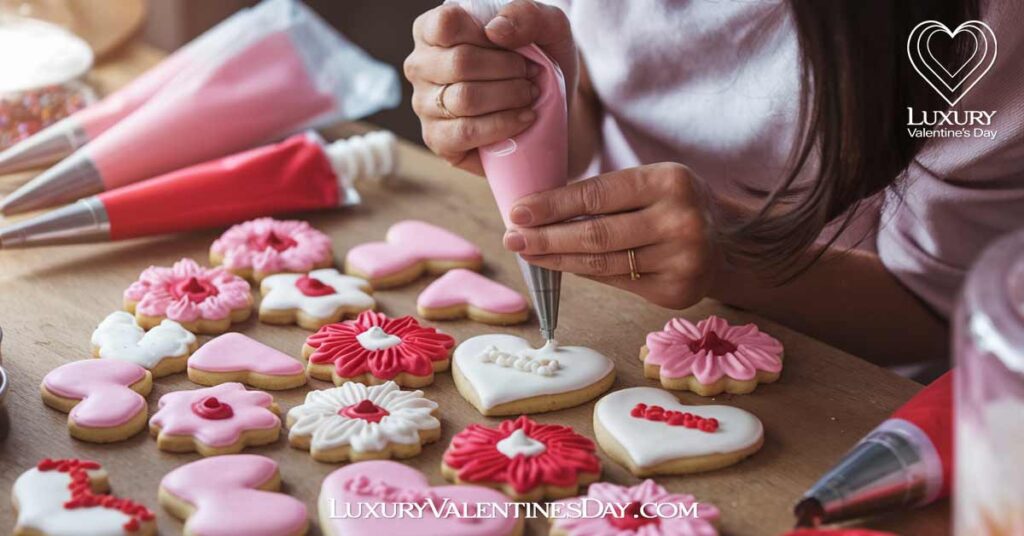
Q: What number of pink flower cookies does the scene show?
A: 5